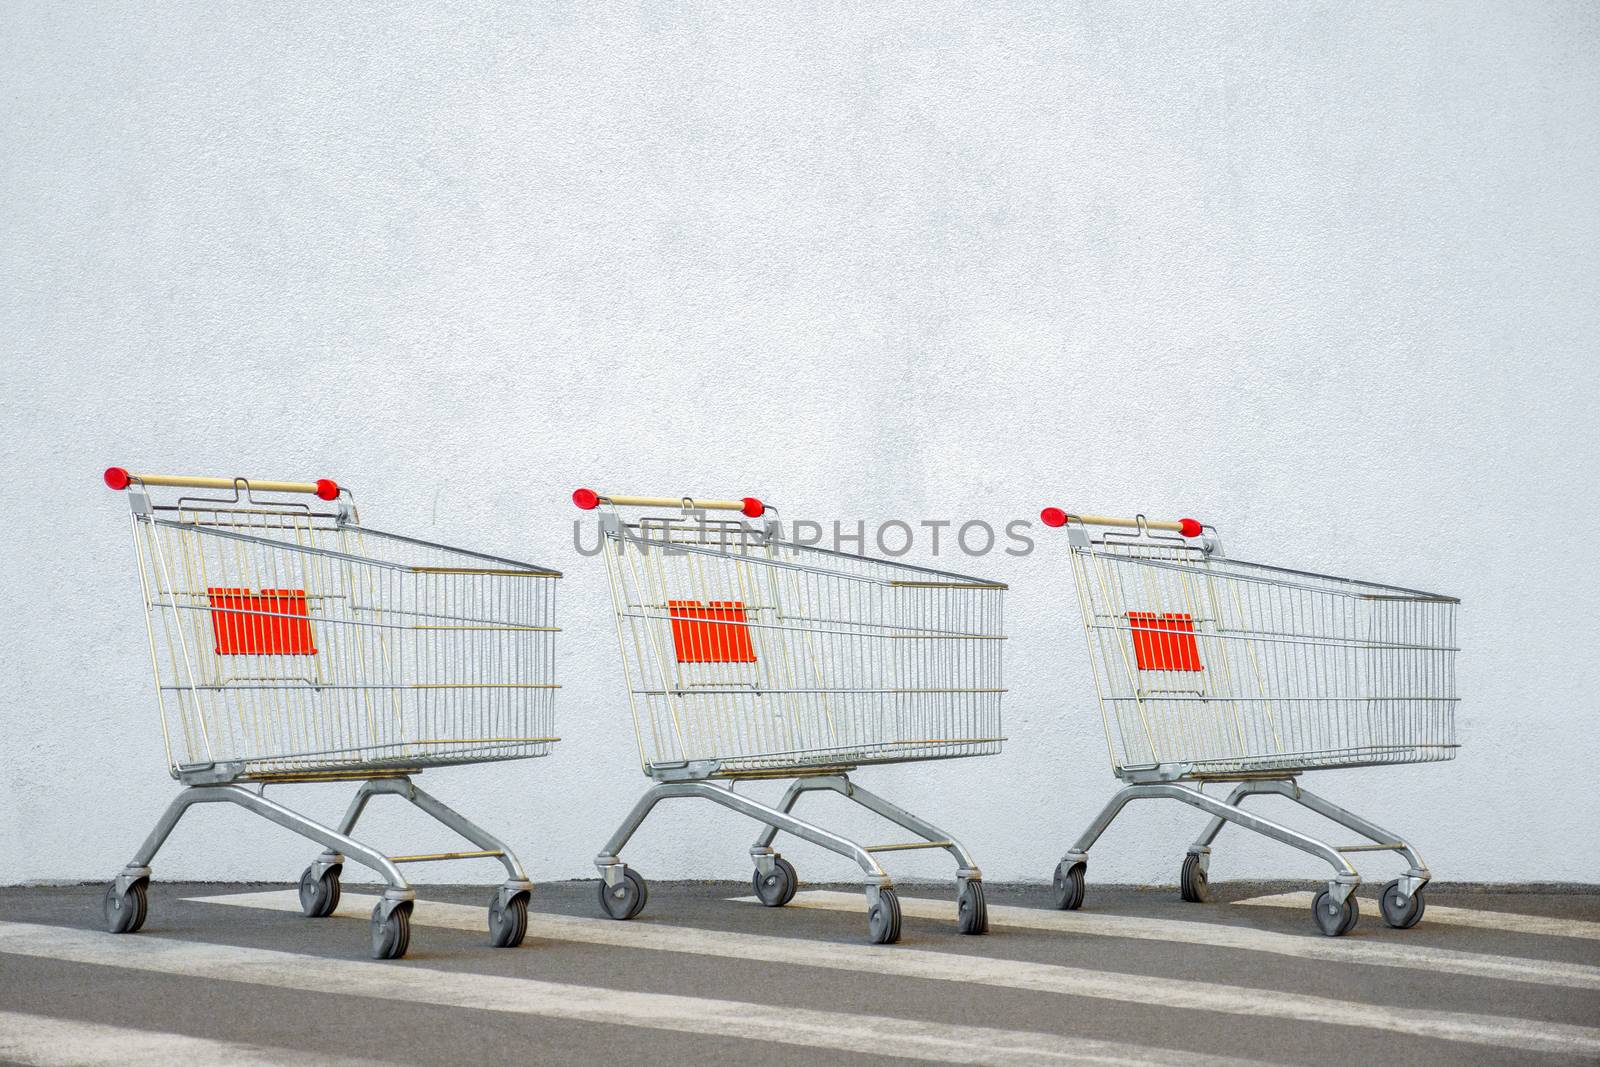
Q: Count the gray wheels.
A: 12